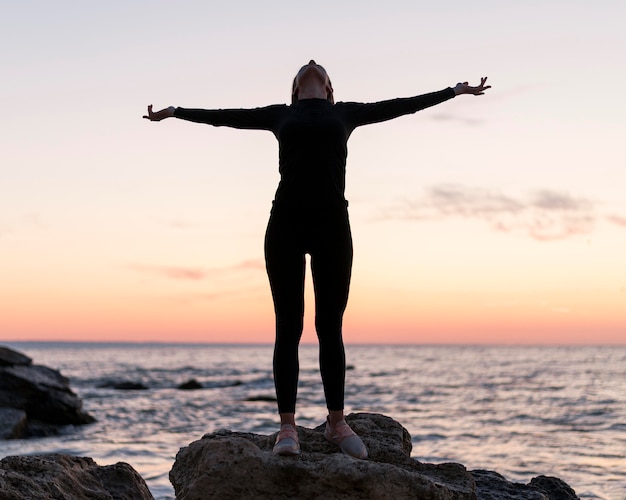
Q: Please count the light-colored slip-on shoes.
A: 2